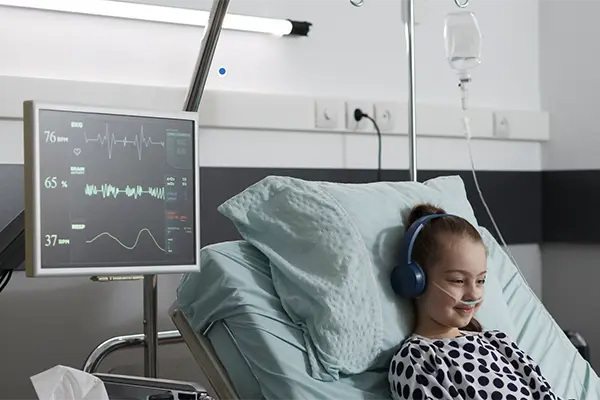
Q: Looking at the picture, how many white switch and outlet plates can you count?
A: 4